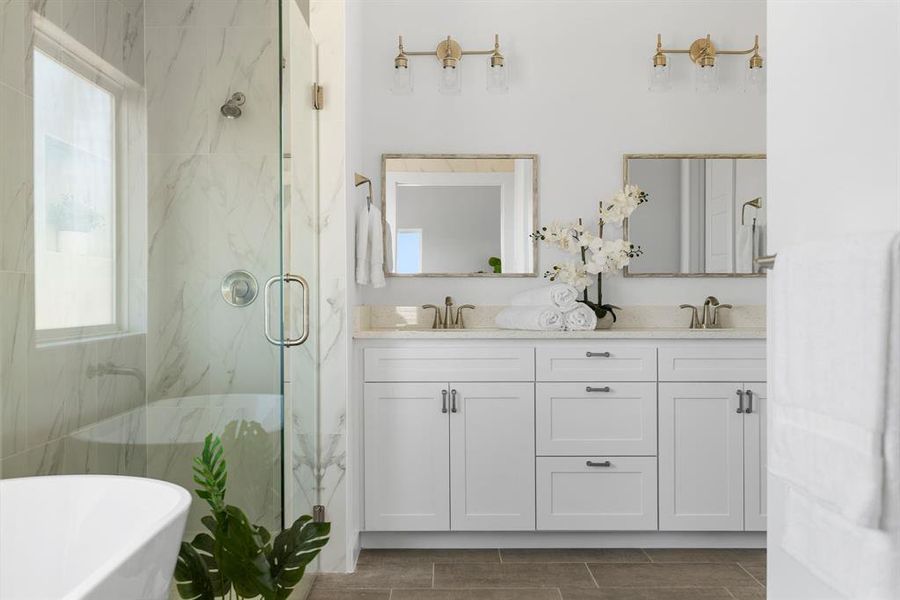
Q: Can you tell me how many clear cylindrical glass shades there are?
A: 6